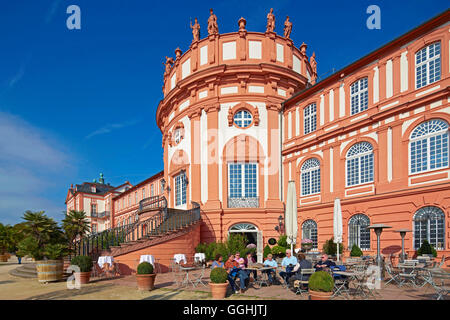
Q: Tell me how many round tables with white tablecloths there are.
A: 4